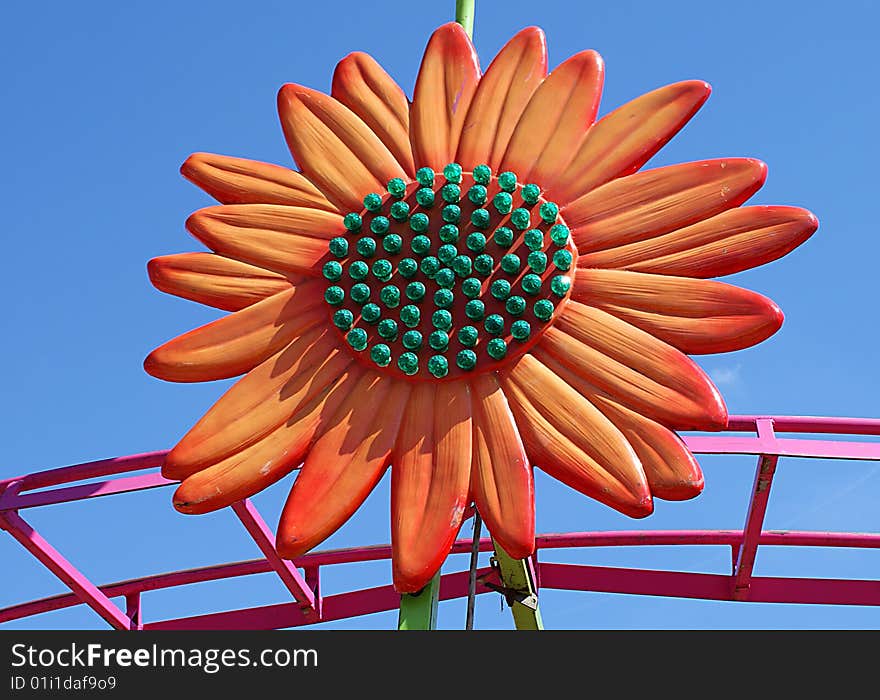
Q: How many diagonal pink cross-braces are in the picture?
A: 3